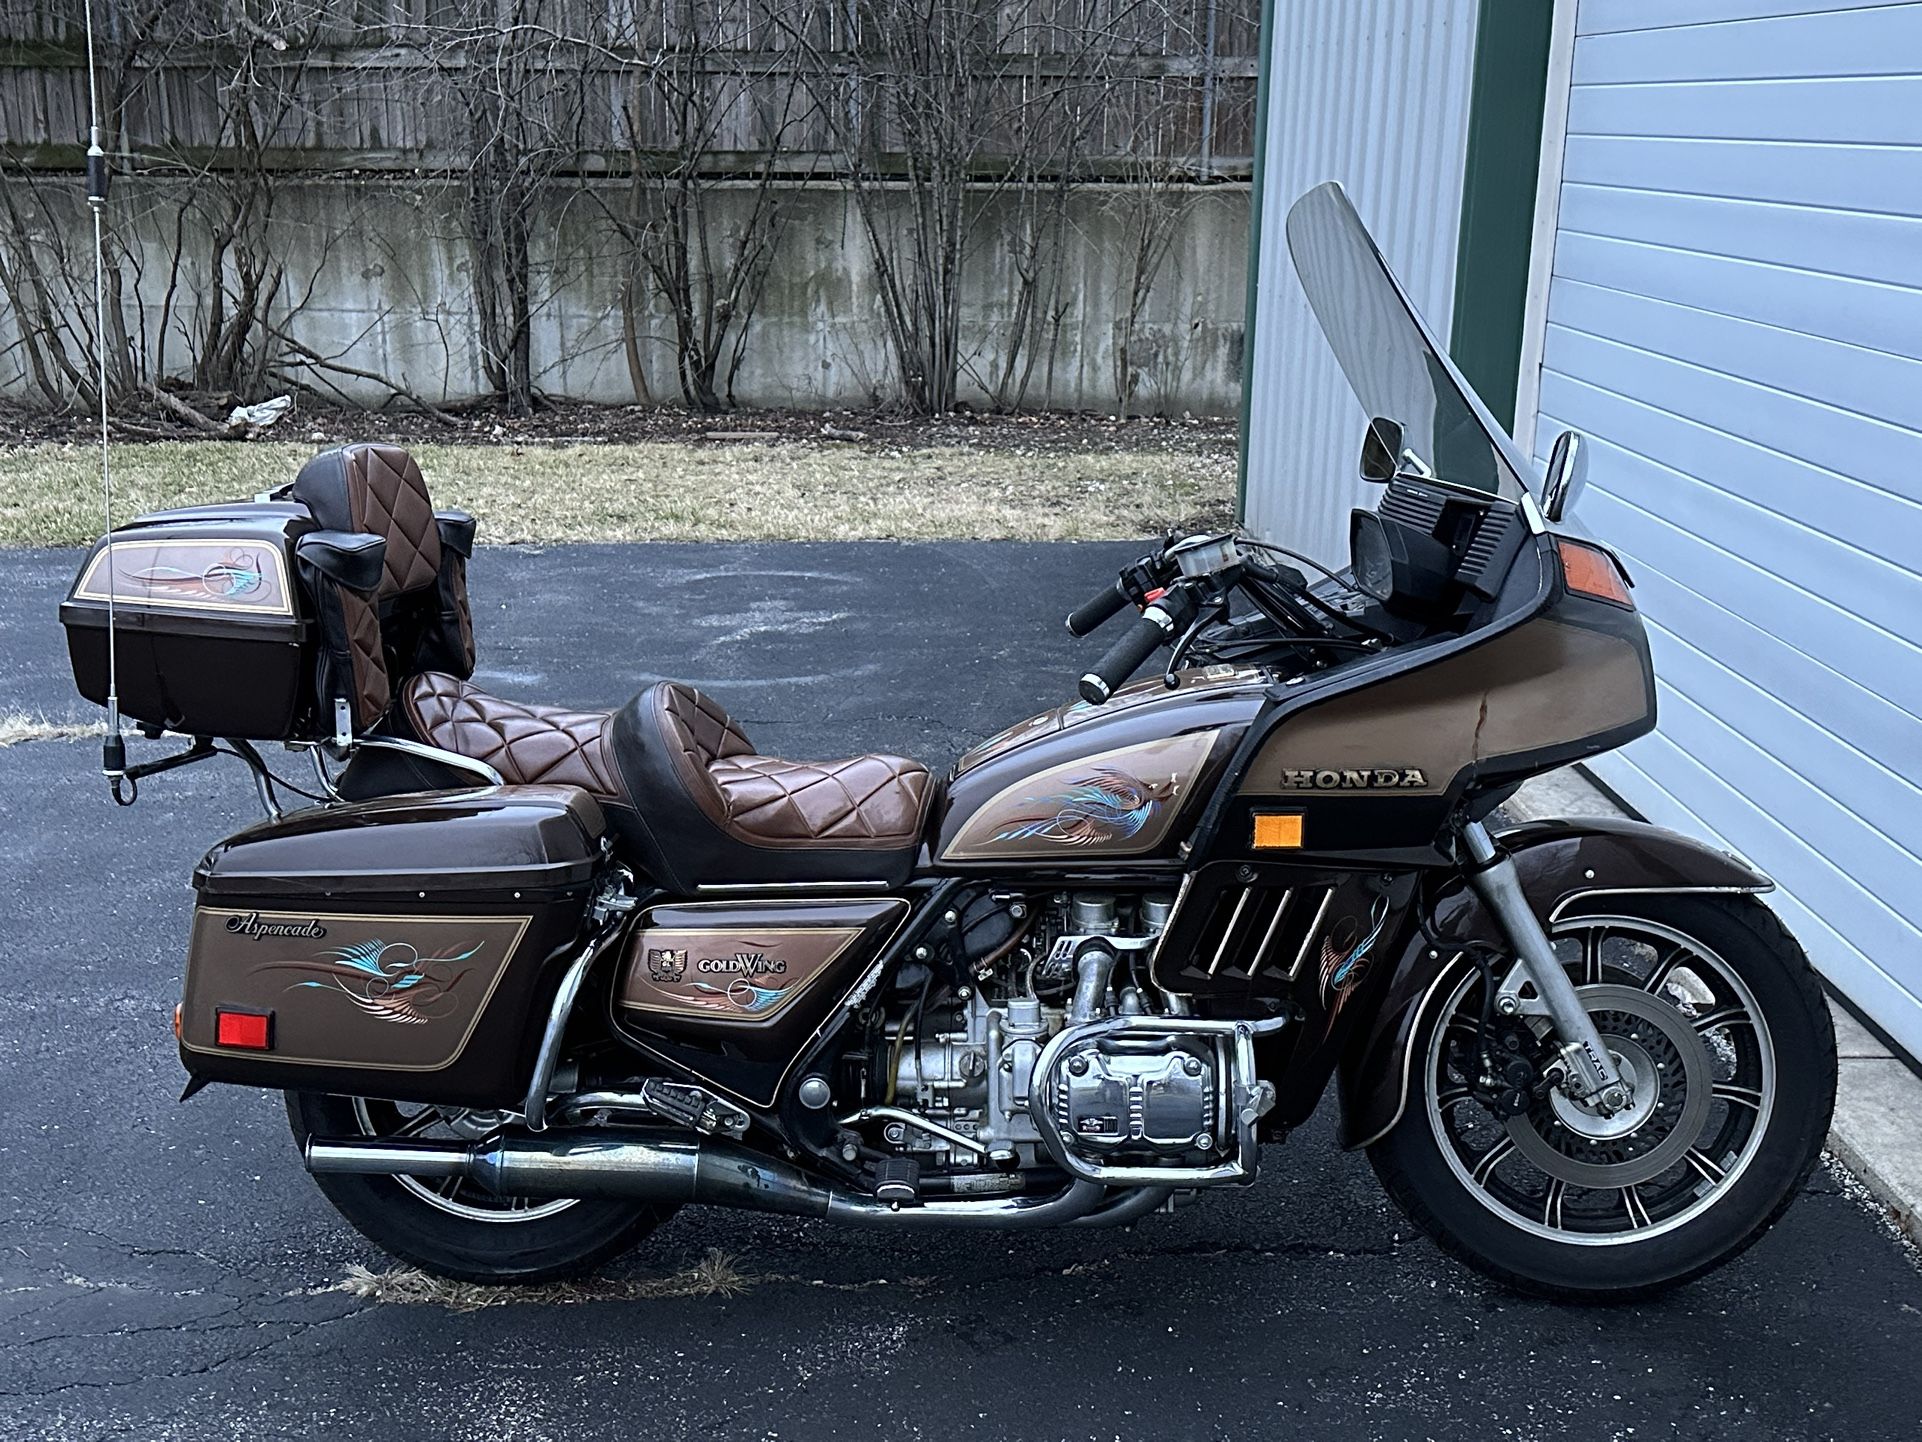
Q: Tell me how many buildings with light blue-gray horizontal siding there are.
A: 1